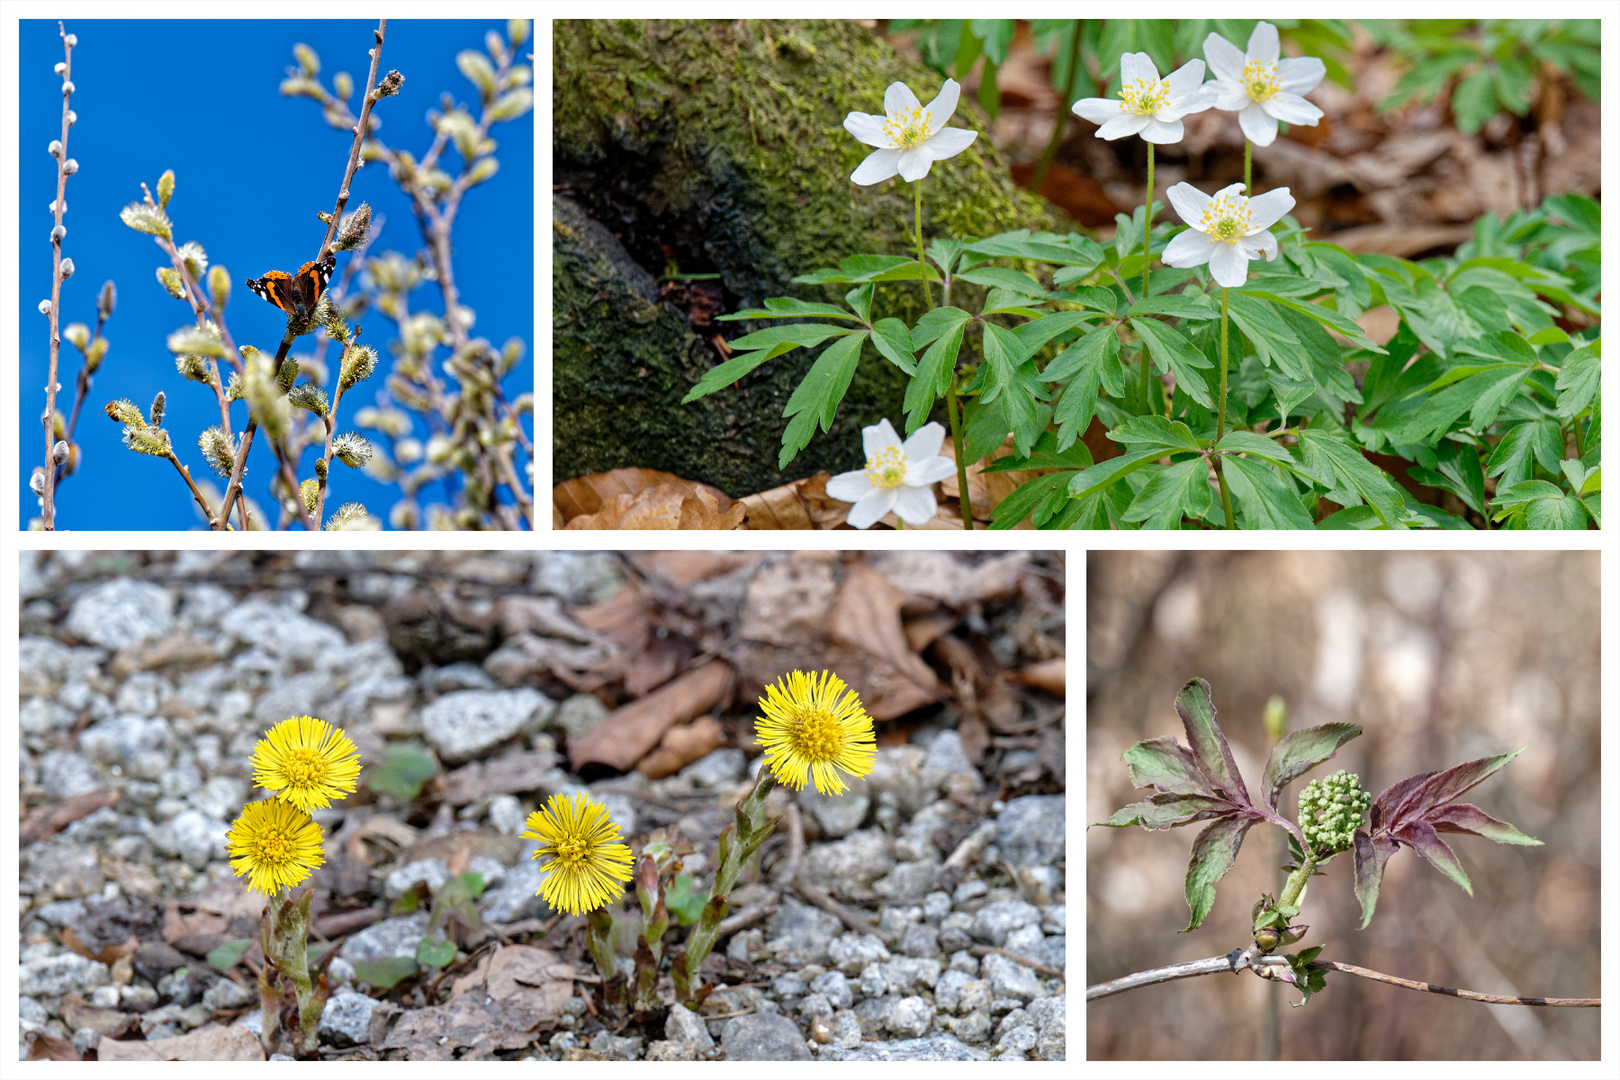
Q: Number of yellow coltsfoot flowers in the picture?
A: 4